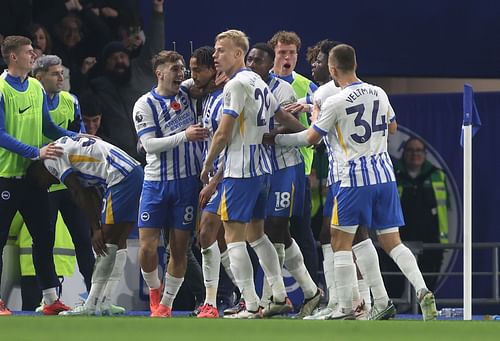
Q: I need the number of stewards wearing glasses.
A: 1